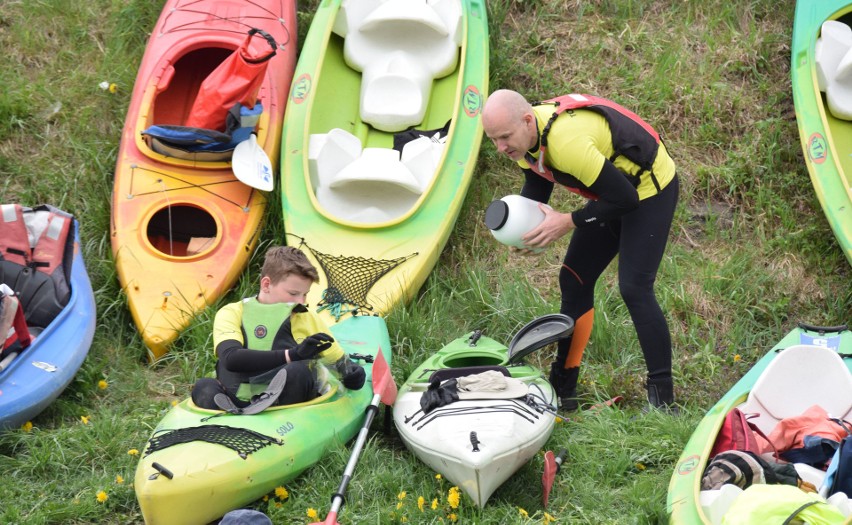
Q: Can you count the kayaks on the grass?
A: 7